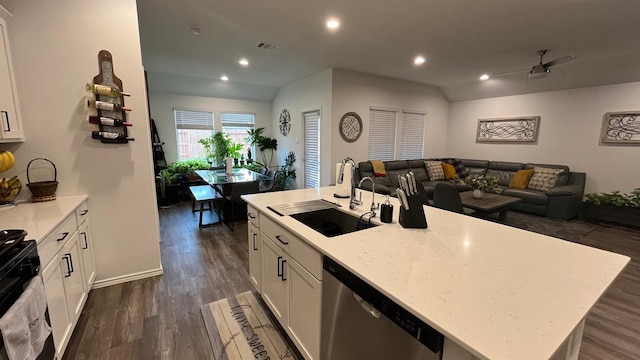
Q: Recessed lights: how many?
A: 5